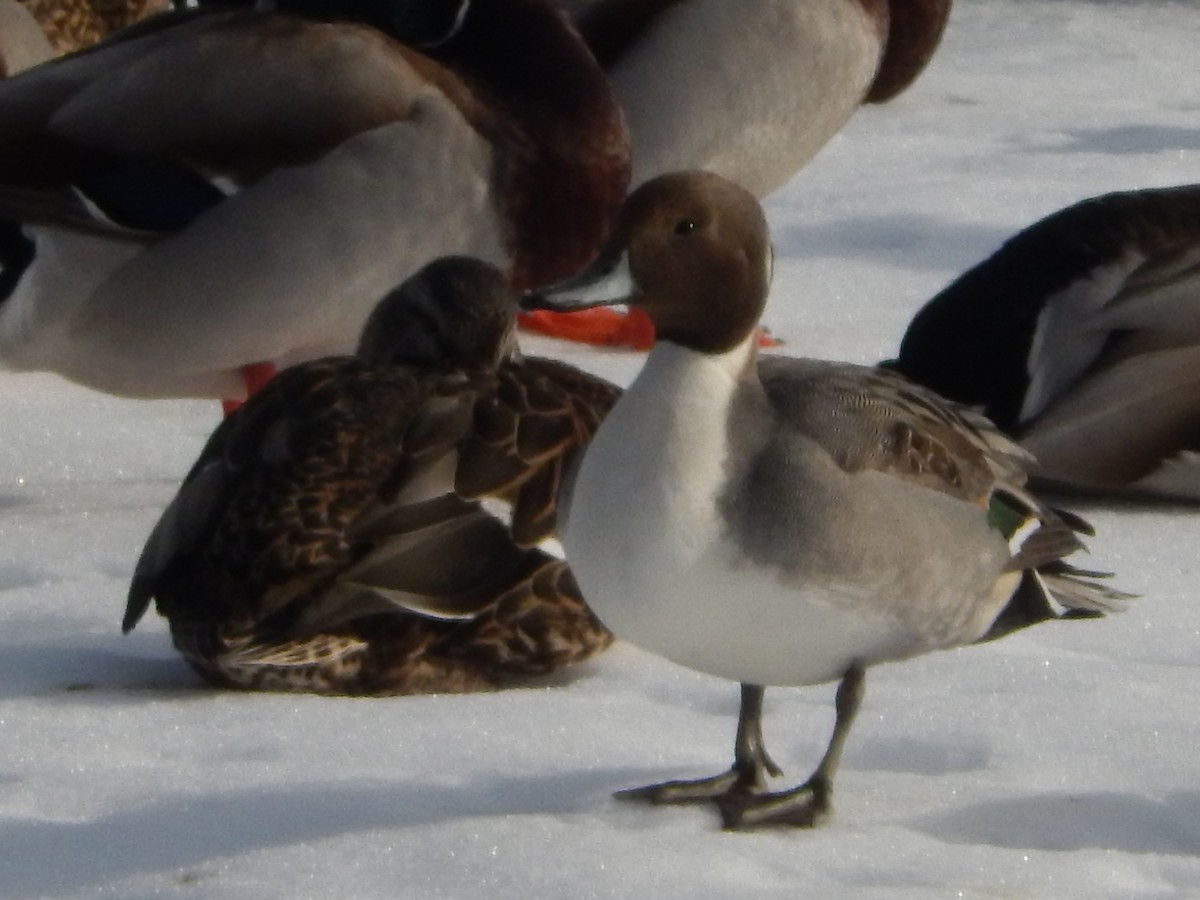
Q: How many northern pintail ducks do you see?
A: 1